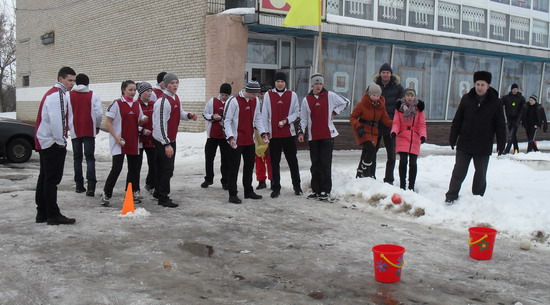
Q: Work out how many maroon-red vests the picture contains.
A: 10